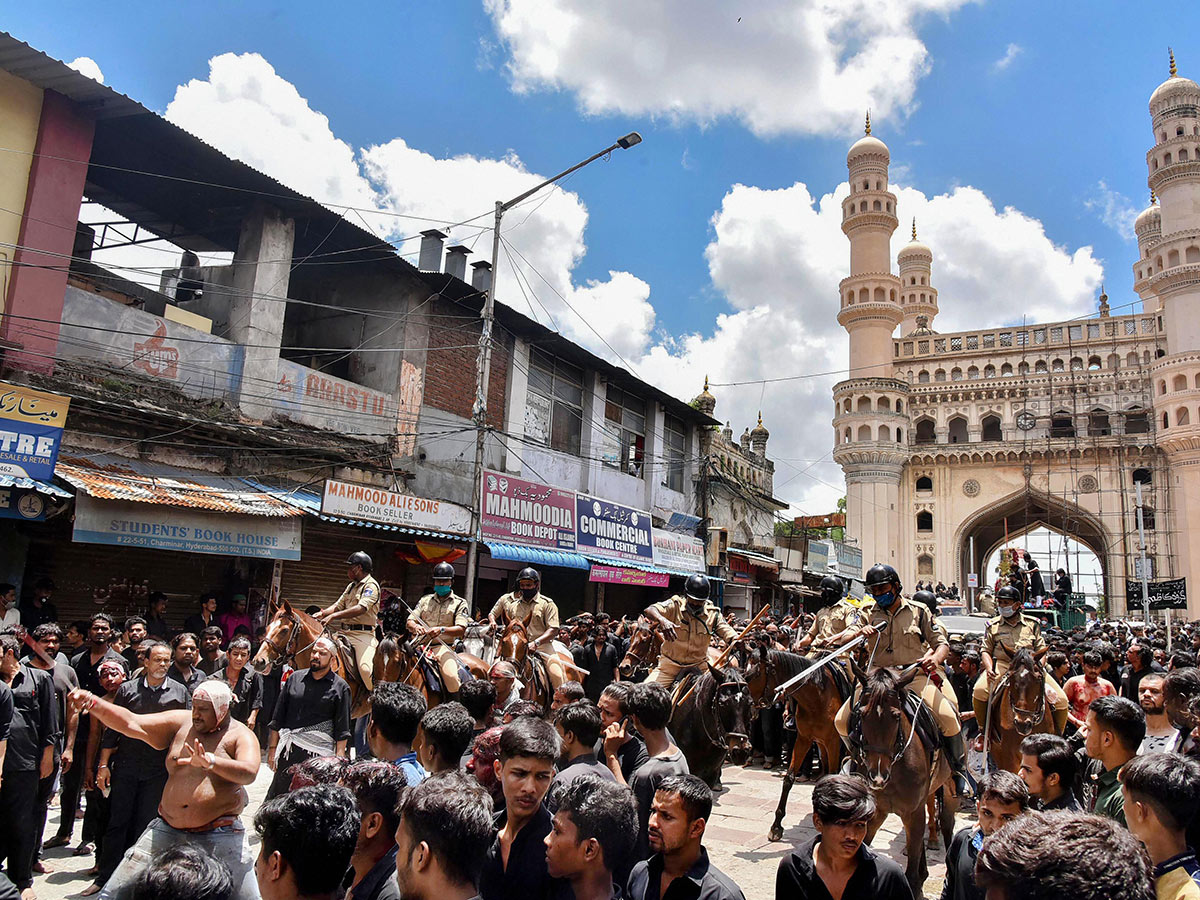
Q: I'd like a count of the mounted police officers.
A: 8